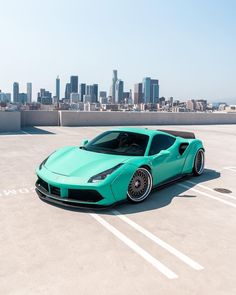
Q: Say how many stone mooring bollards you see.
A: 0